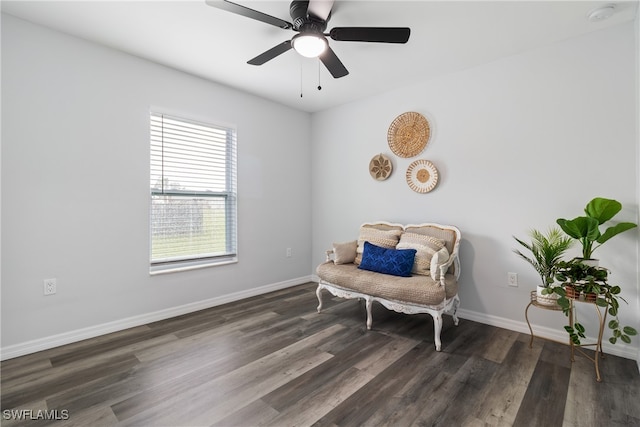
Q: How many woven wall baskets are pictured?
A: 3